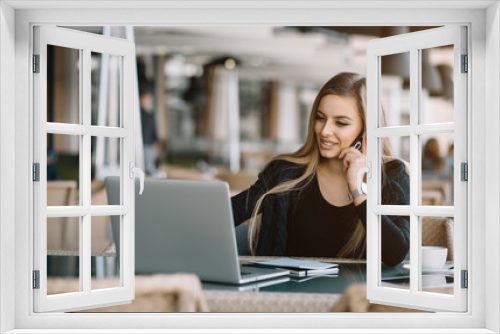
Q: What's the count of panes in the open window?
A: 12